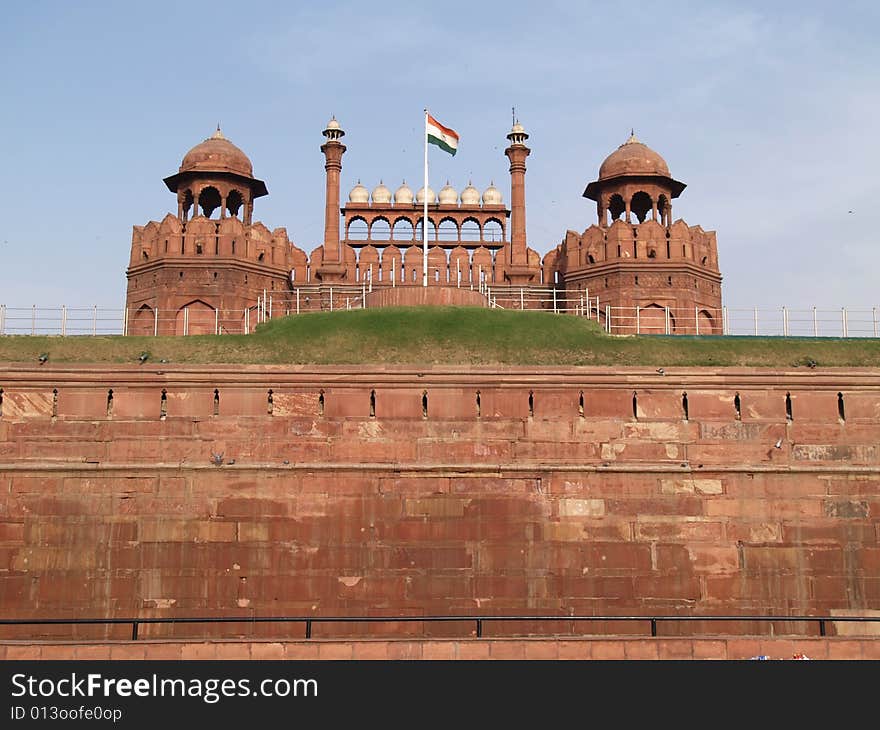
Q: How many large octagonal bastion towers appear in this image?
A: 2